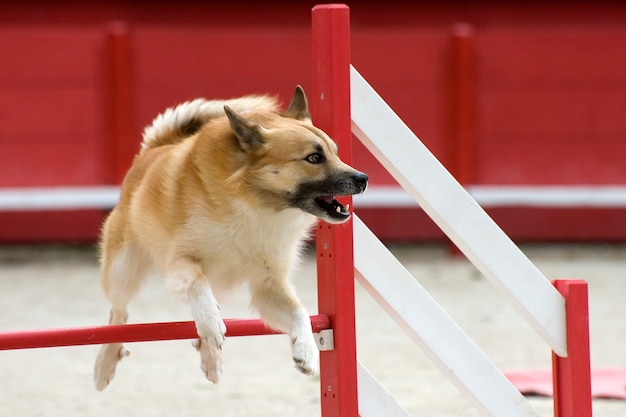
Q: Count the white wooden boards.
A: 3